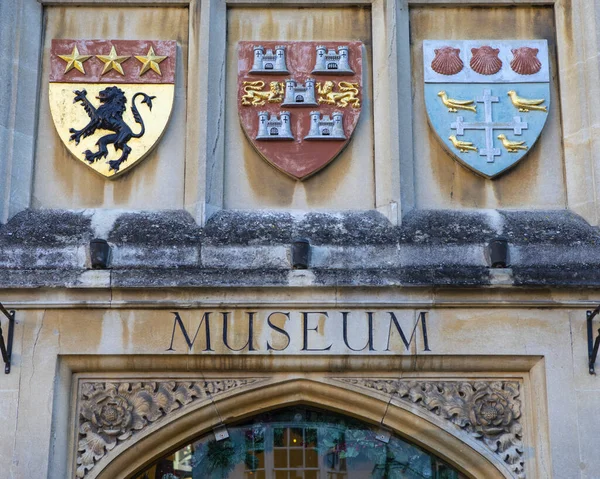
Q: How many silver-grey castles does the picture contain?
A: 5